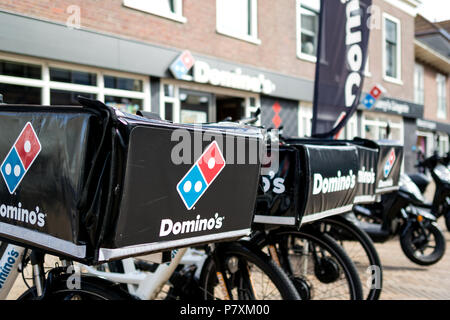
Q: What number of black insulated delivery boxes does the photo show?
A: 4